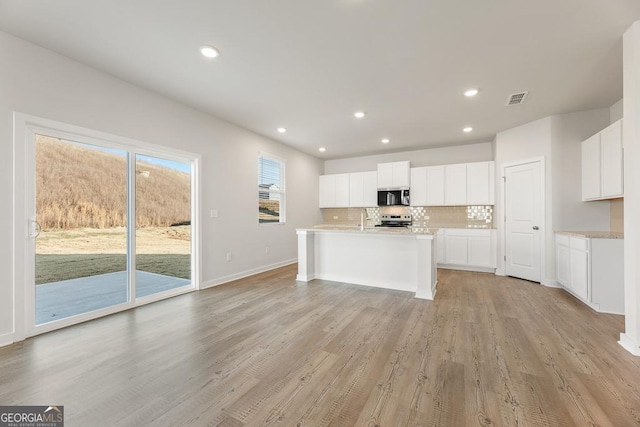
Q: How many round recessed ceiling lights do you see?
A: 7